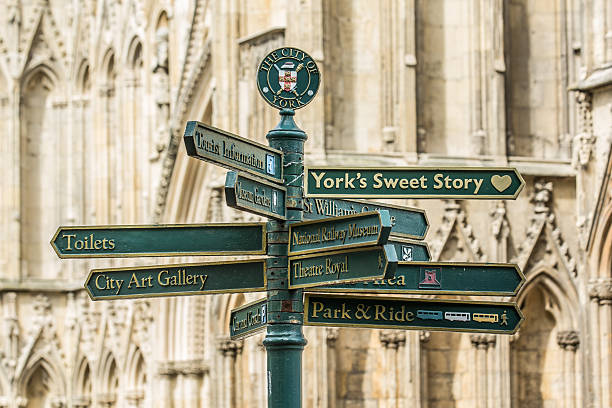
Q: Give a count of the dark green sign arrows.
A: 12